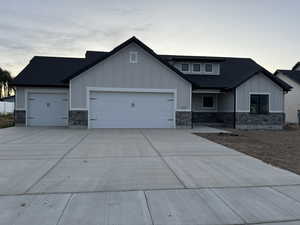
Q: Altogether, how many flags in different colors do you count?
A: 0